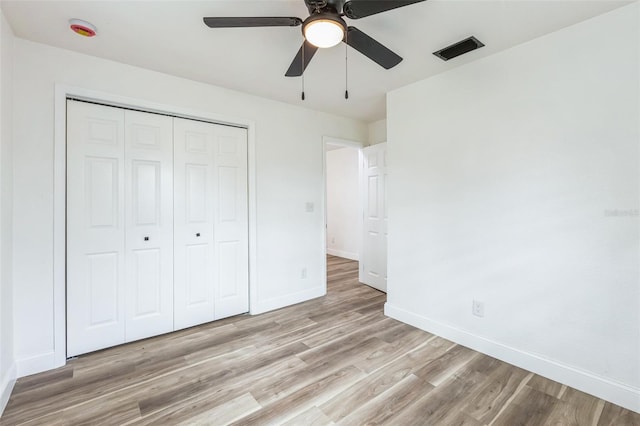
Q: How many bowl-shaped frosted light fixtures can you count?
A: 1